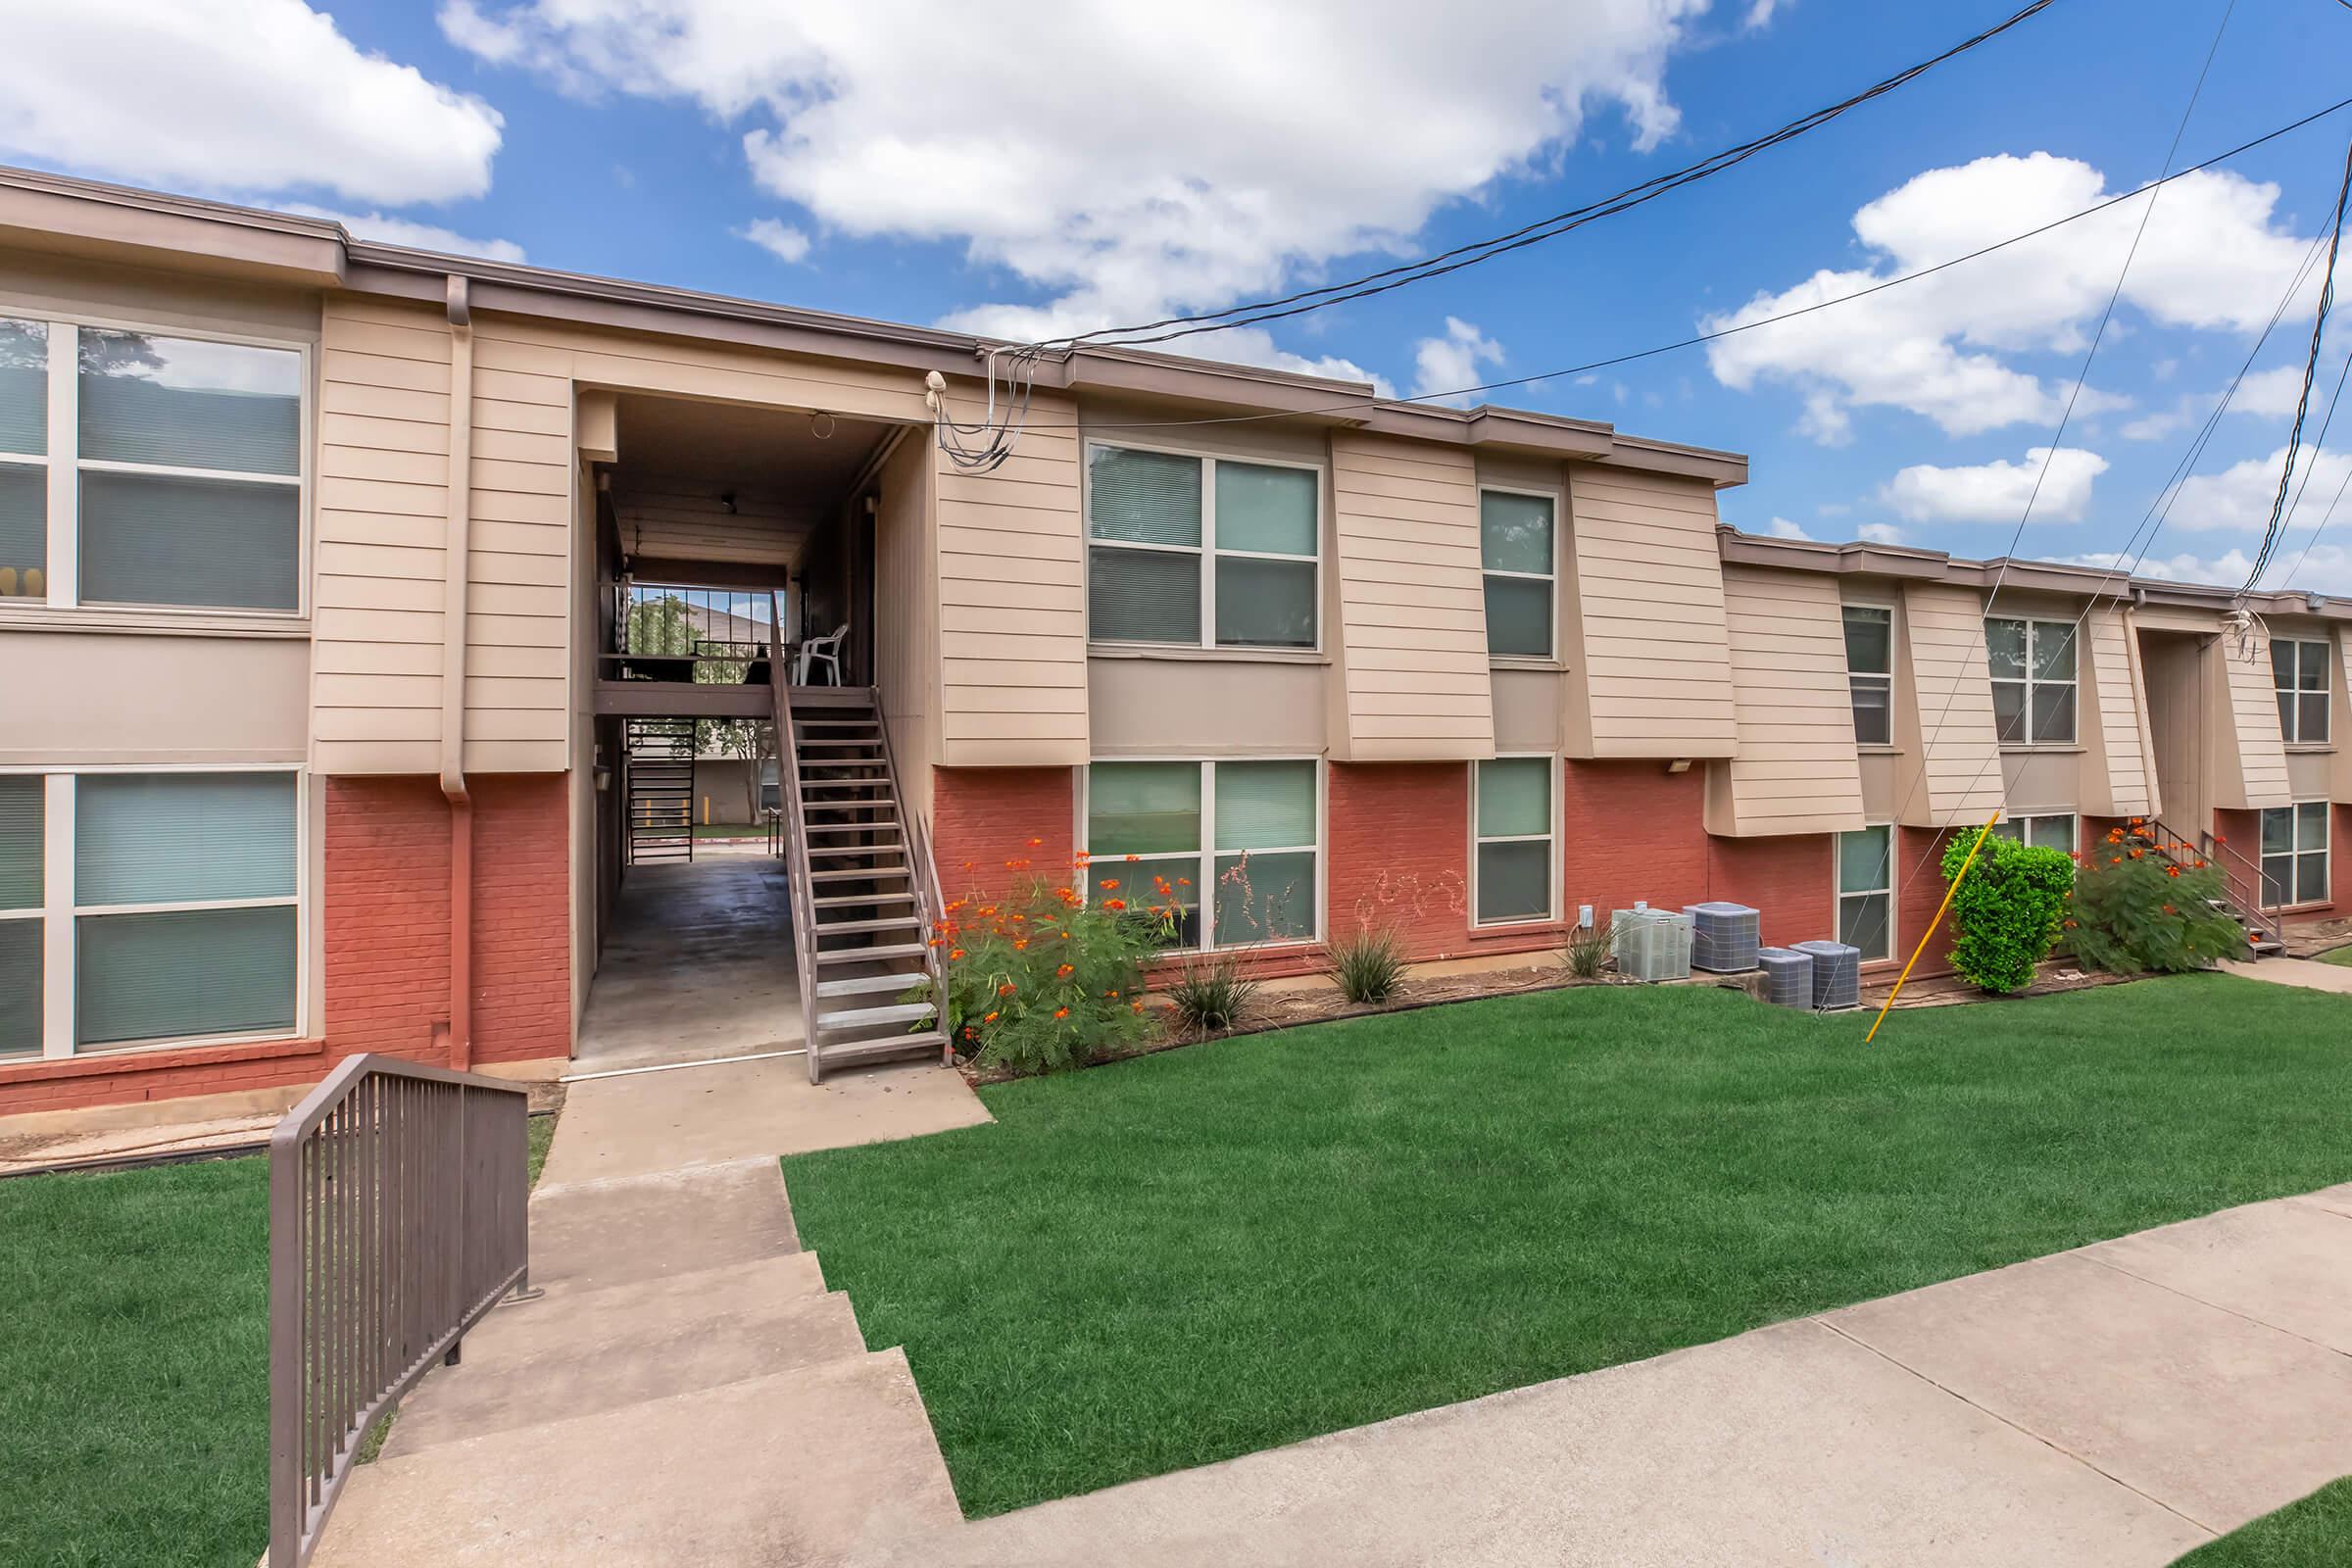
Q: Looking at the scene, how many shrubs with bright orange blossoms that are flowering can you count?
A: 2